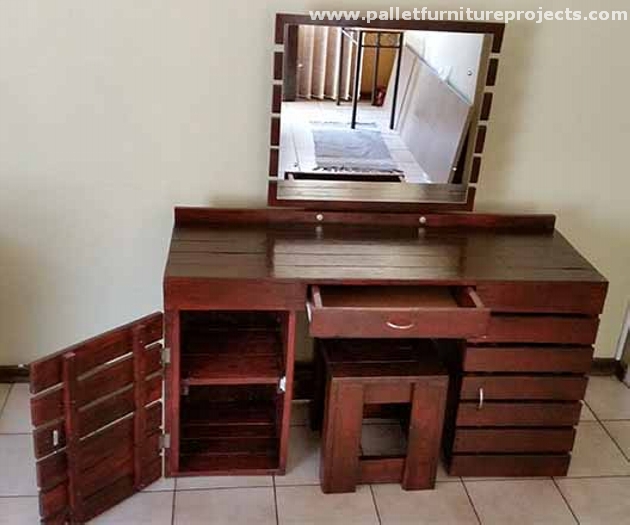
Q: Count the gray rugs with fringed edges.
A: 1